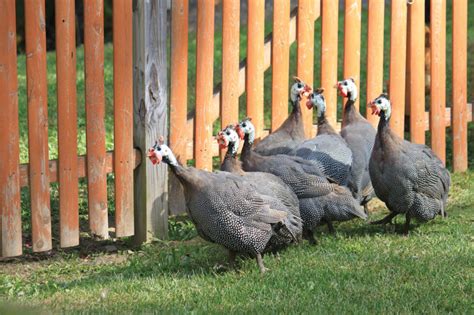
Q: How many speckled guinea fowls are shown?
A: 7